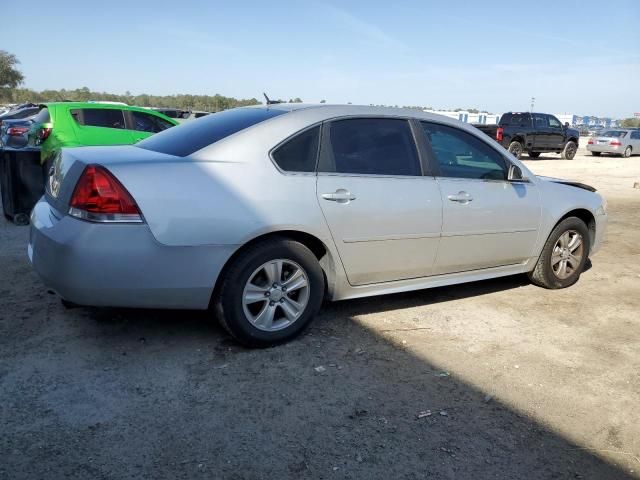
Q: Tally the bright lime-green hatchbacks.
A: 1